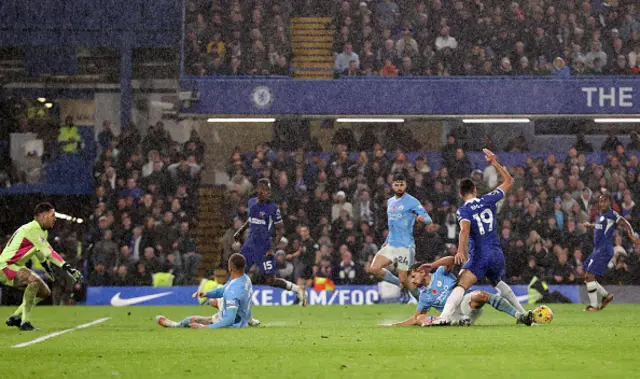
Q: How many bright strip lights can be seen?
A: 4